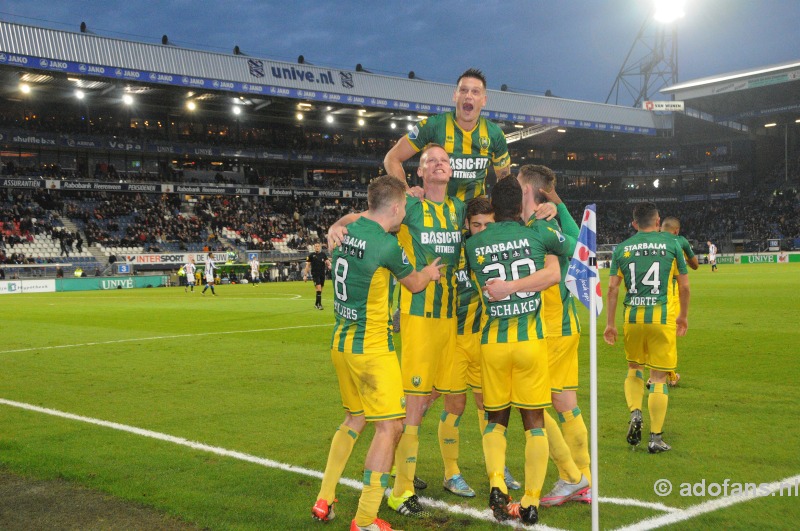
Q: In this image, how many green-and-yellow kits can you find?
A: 8